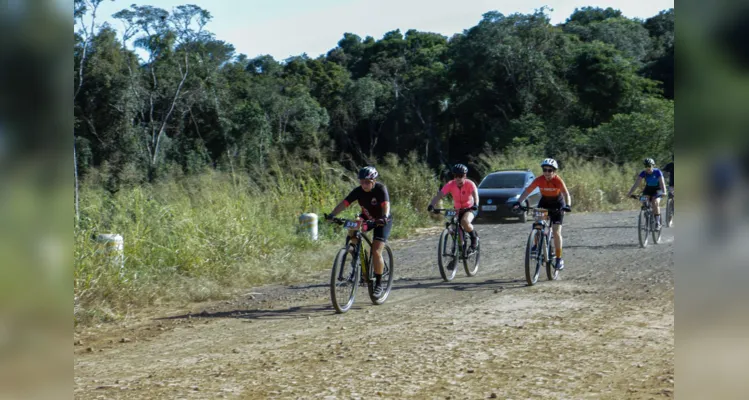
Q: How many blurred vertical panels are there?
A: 2